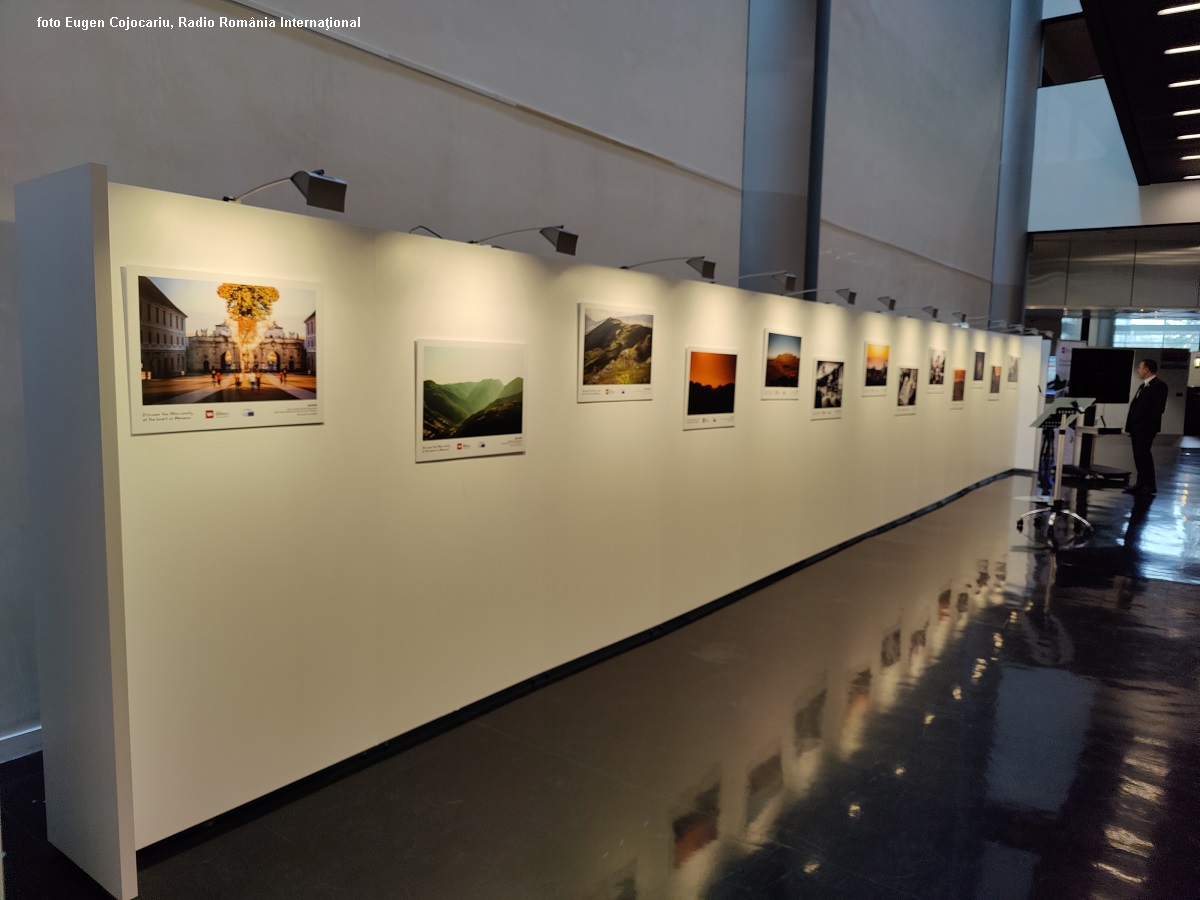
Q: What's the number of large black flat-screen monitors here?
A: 1